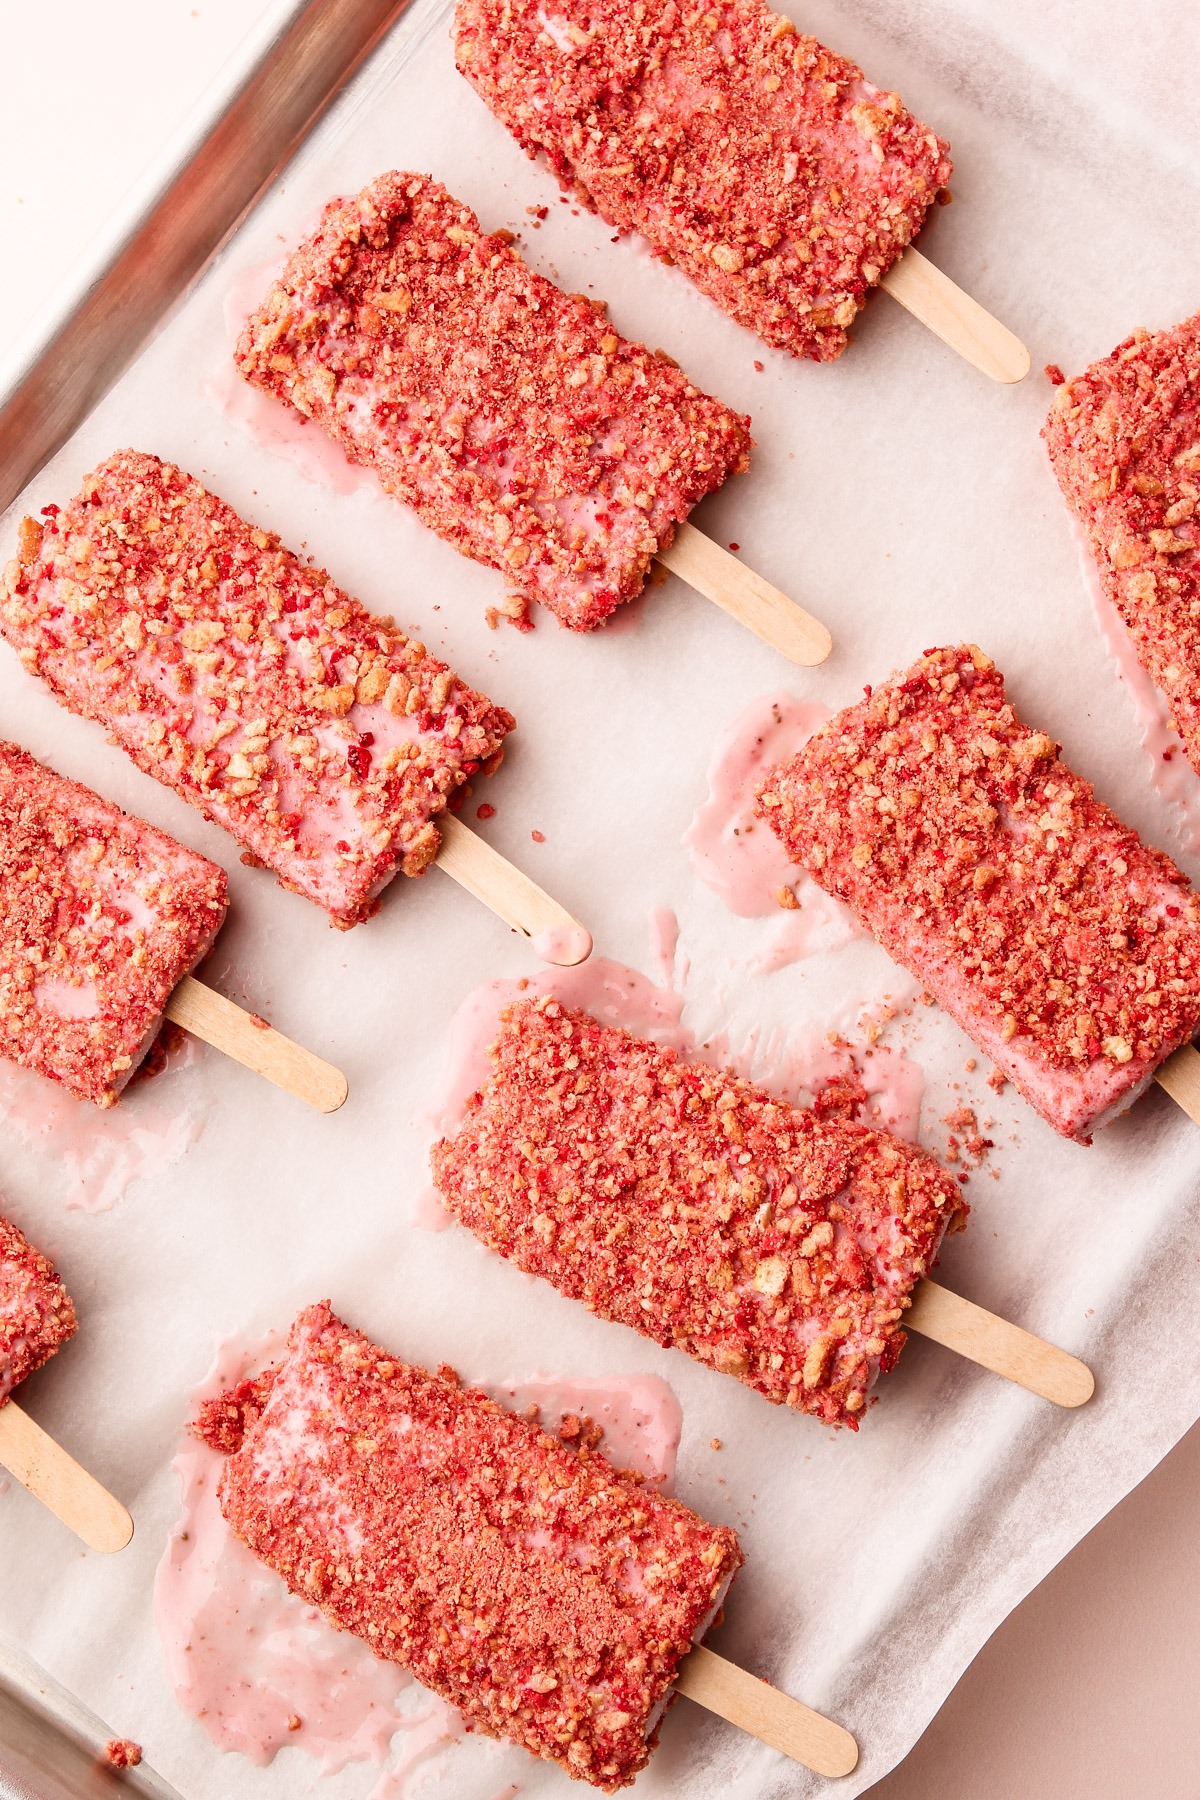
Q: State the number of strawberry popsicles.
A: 9